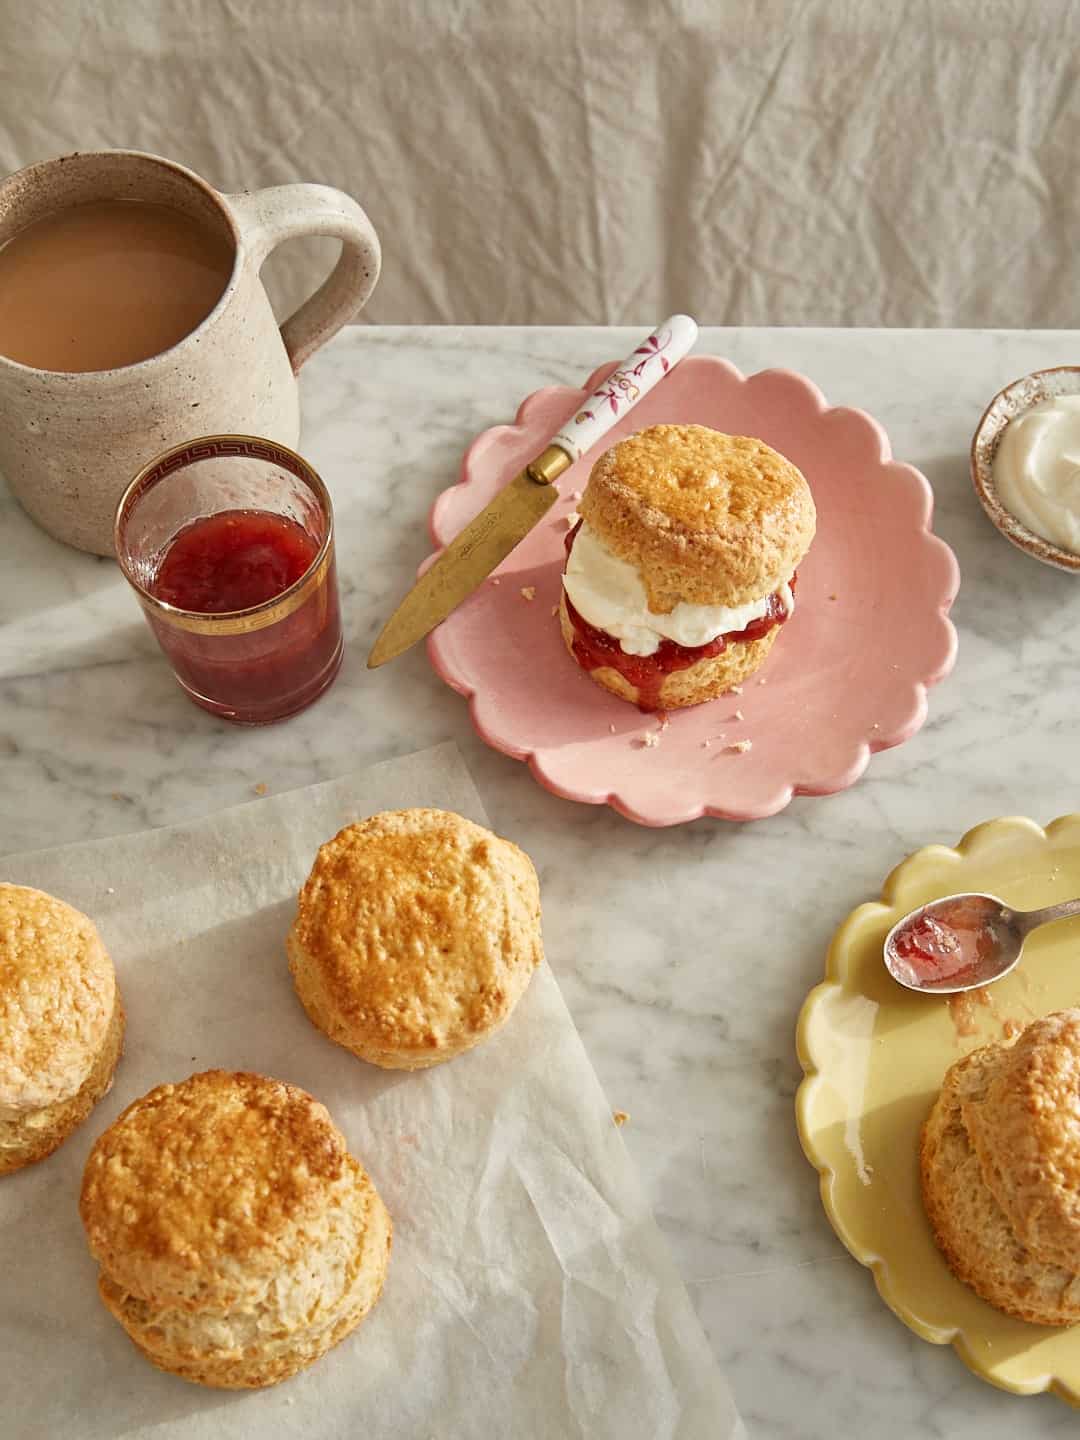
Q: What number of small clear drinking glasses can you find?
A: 1